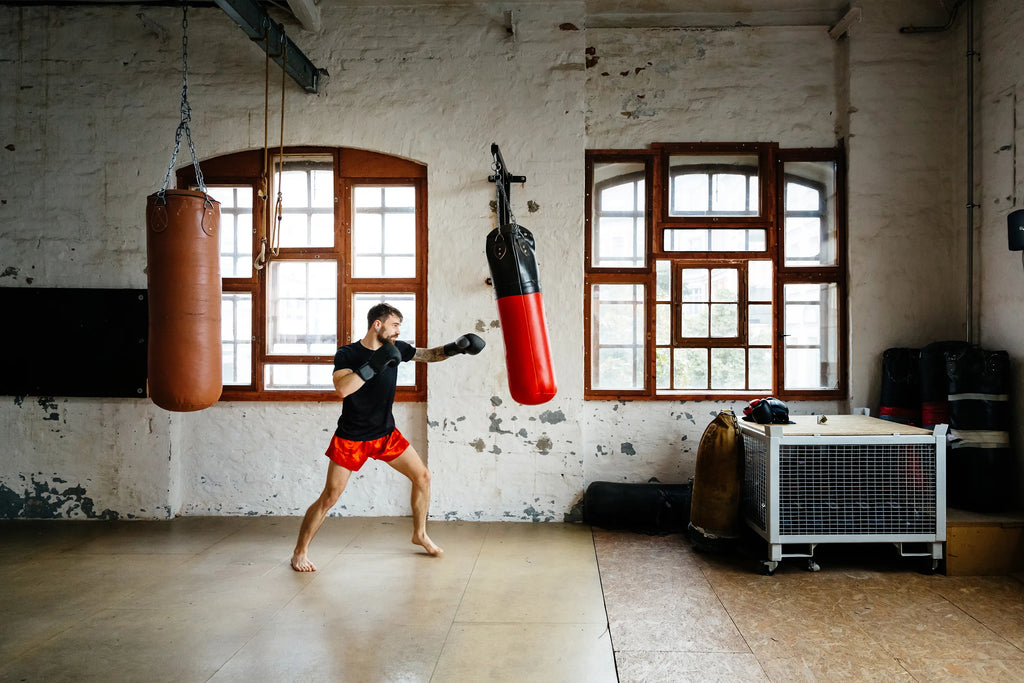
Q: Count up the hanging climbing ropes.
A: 2